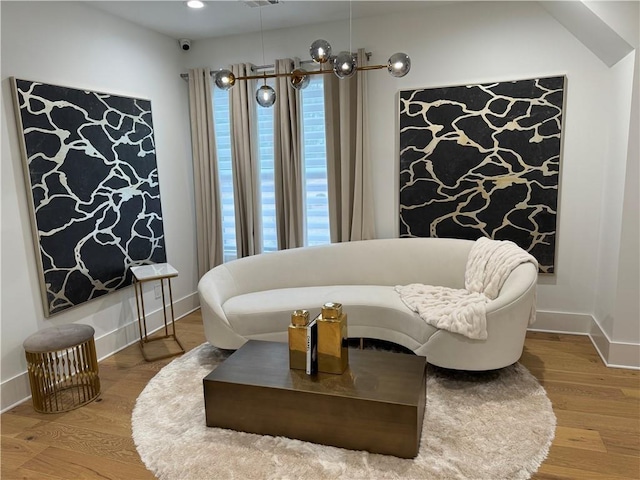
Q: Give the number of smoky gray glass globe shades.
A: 6